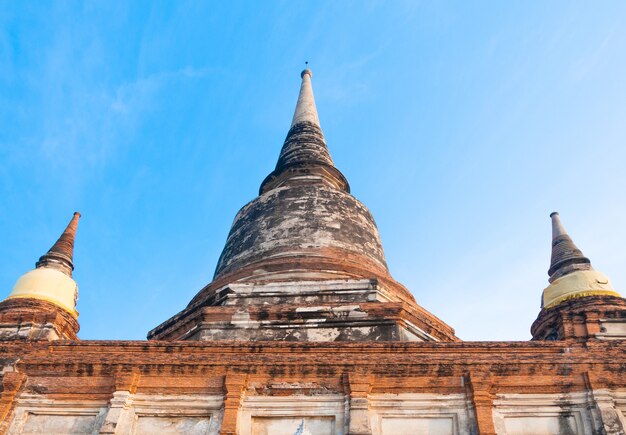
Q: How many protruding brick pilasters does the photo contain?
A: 6